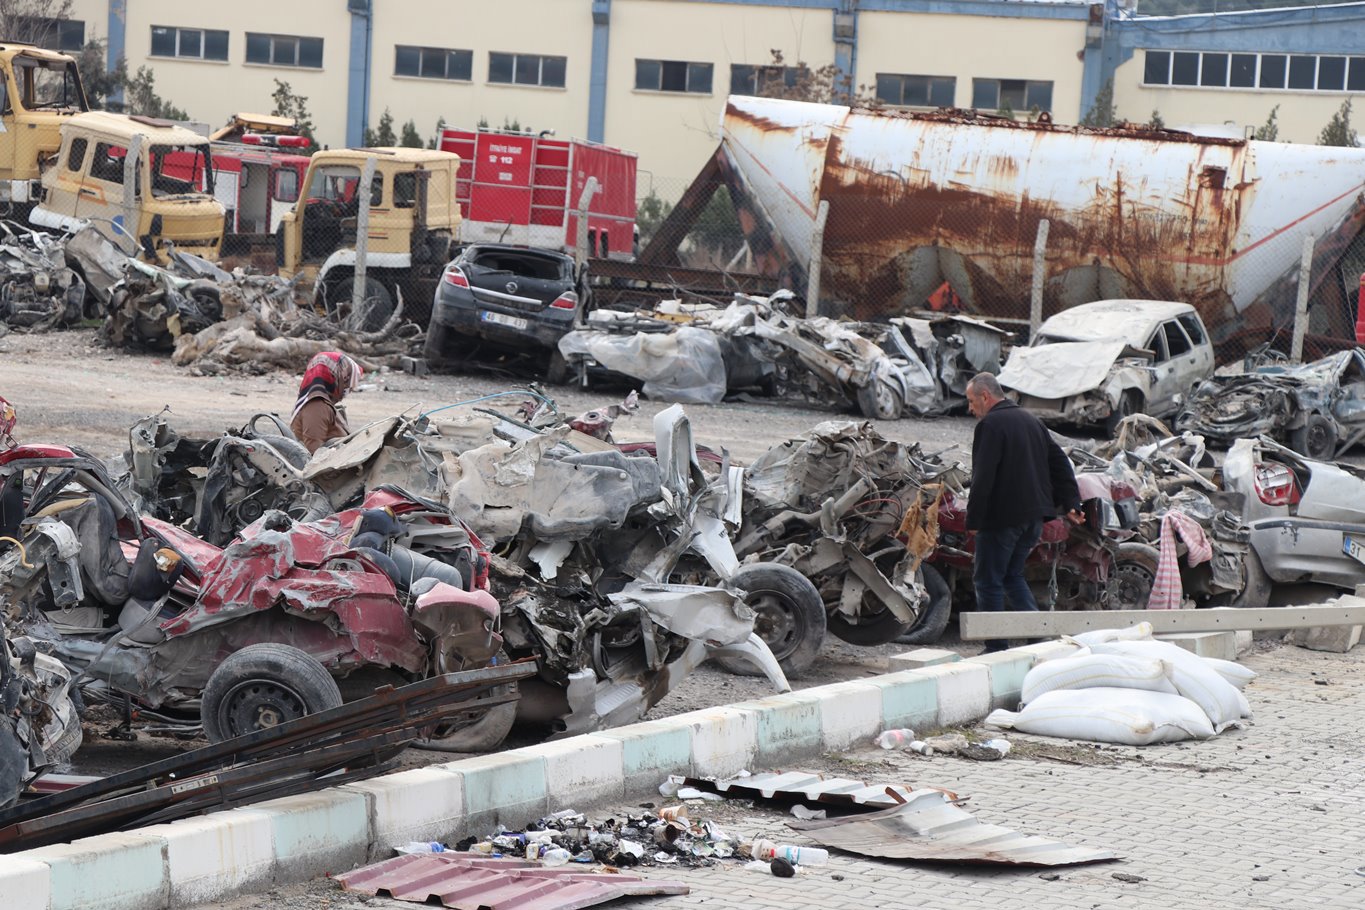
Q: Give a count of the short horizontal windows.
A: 9